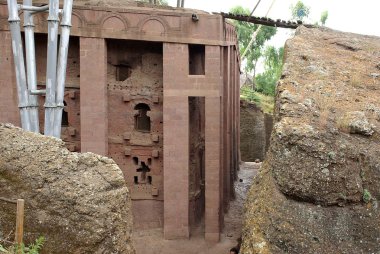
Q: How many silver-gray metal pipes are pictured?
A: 4